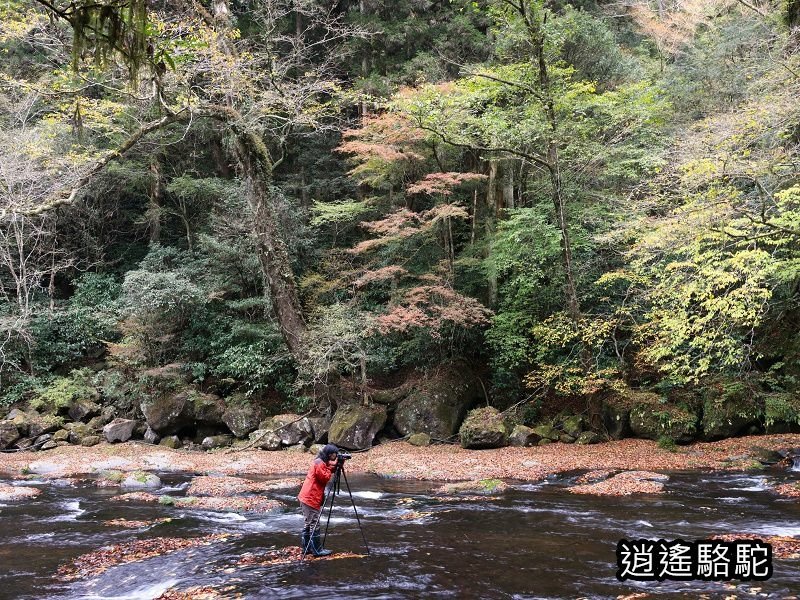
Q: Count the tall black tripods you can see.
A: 1